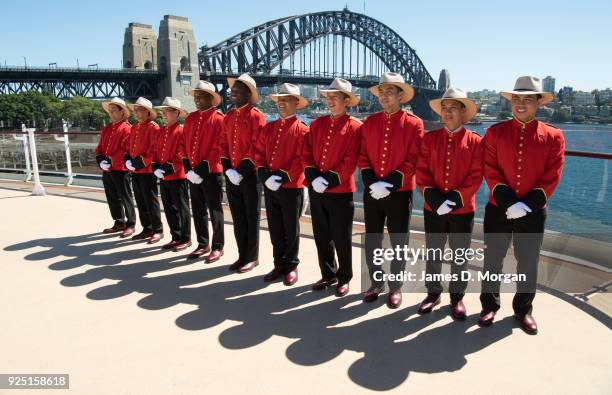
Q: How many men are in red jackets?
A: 10